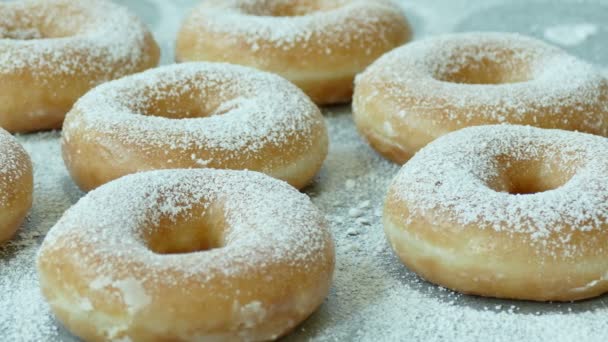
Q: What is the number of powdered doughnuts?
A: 7